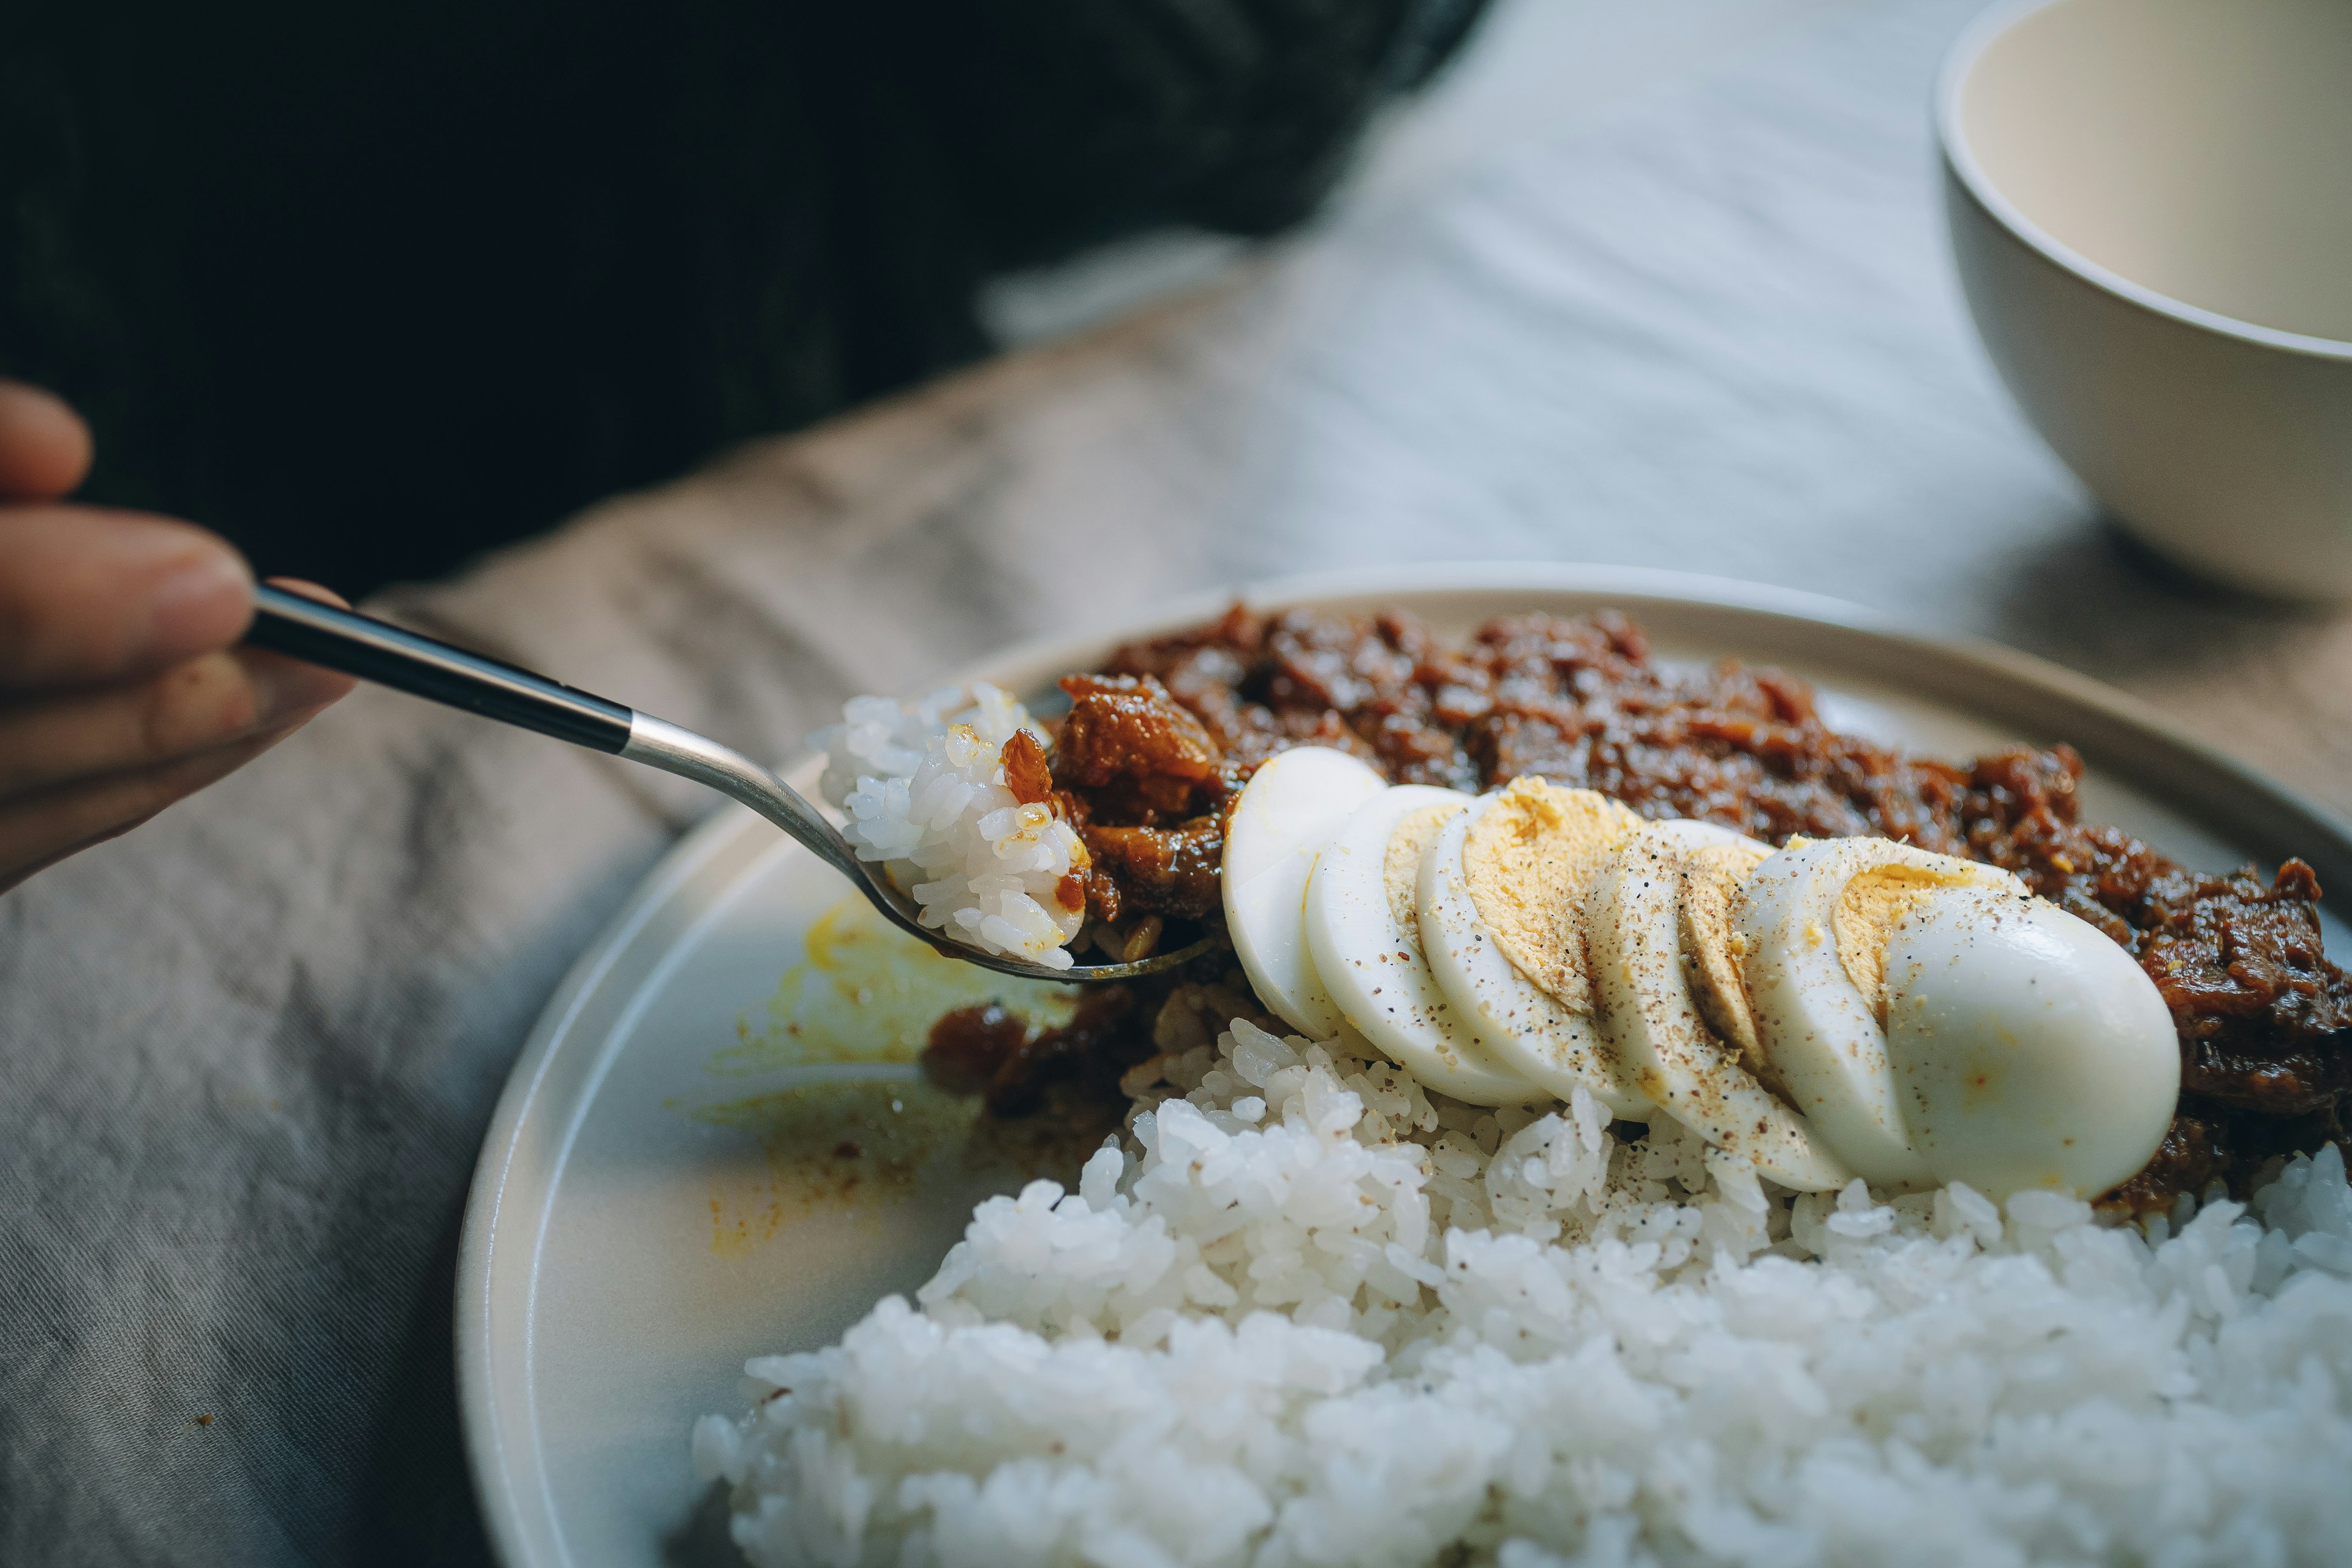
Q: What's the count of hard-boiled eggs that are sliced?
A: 1